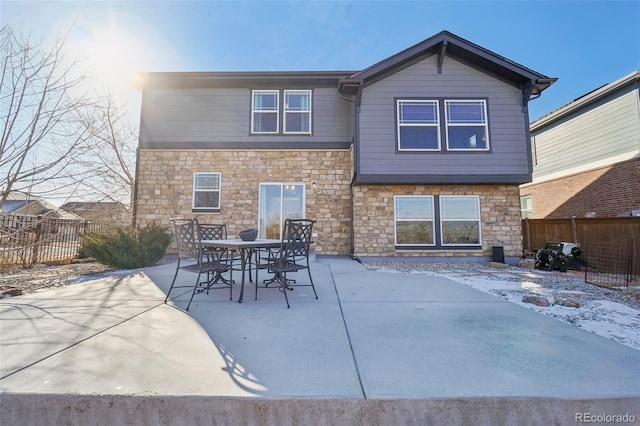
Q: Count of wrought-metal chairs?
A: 4